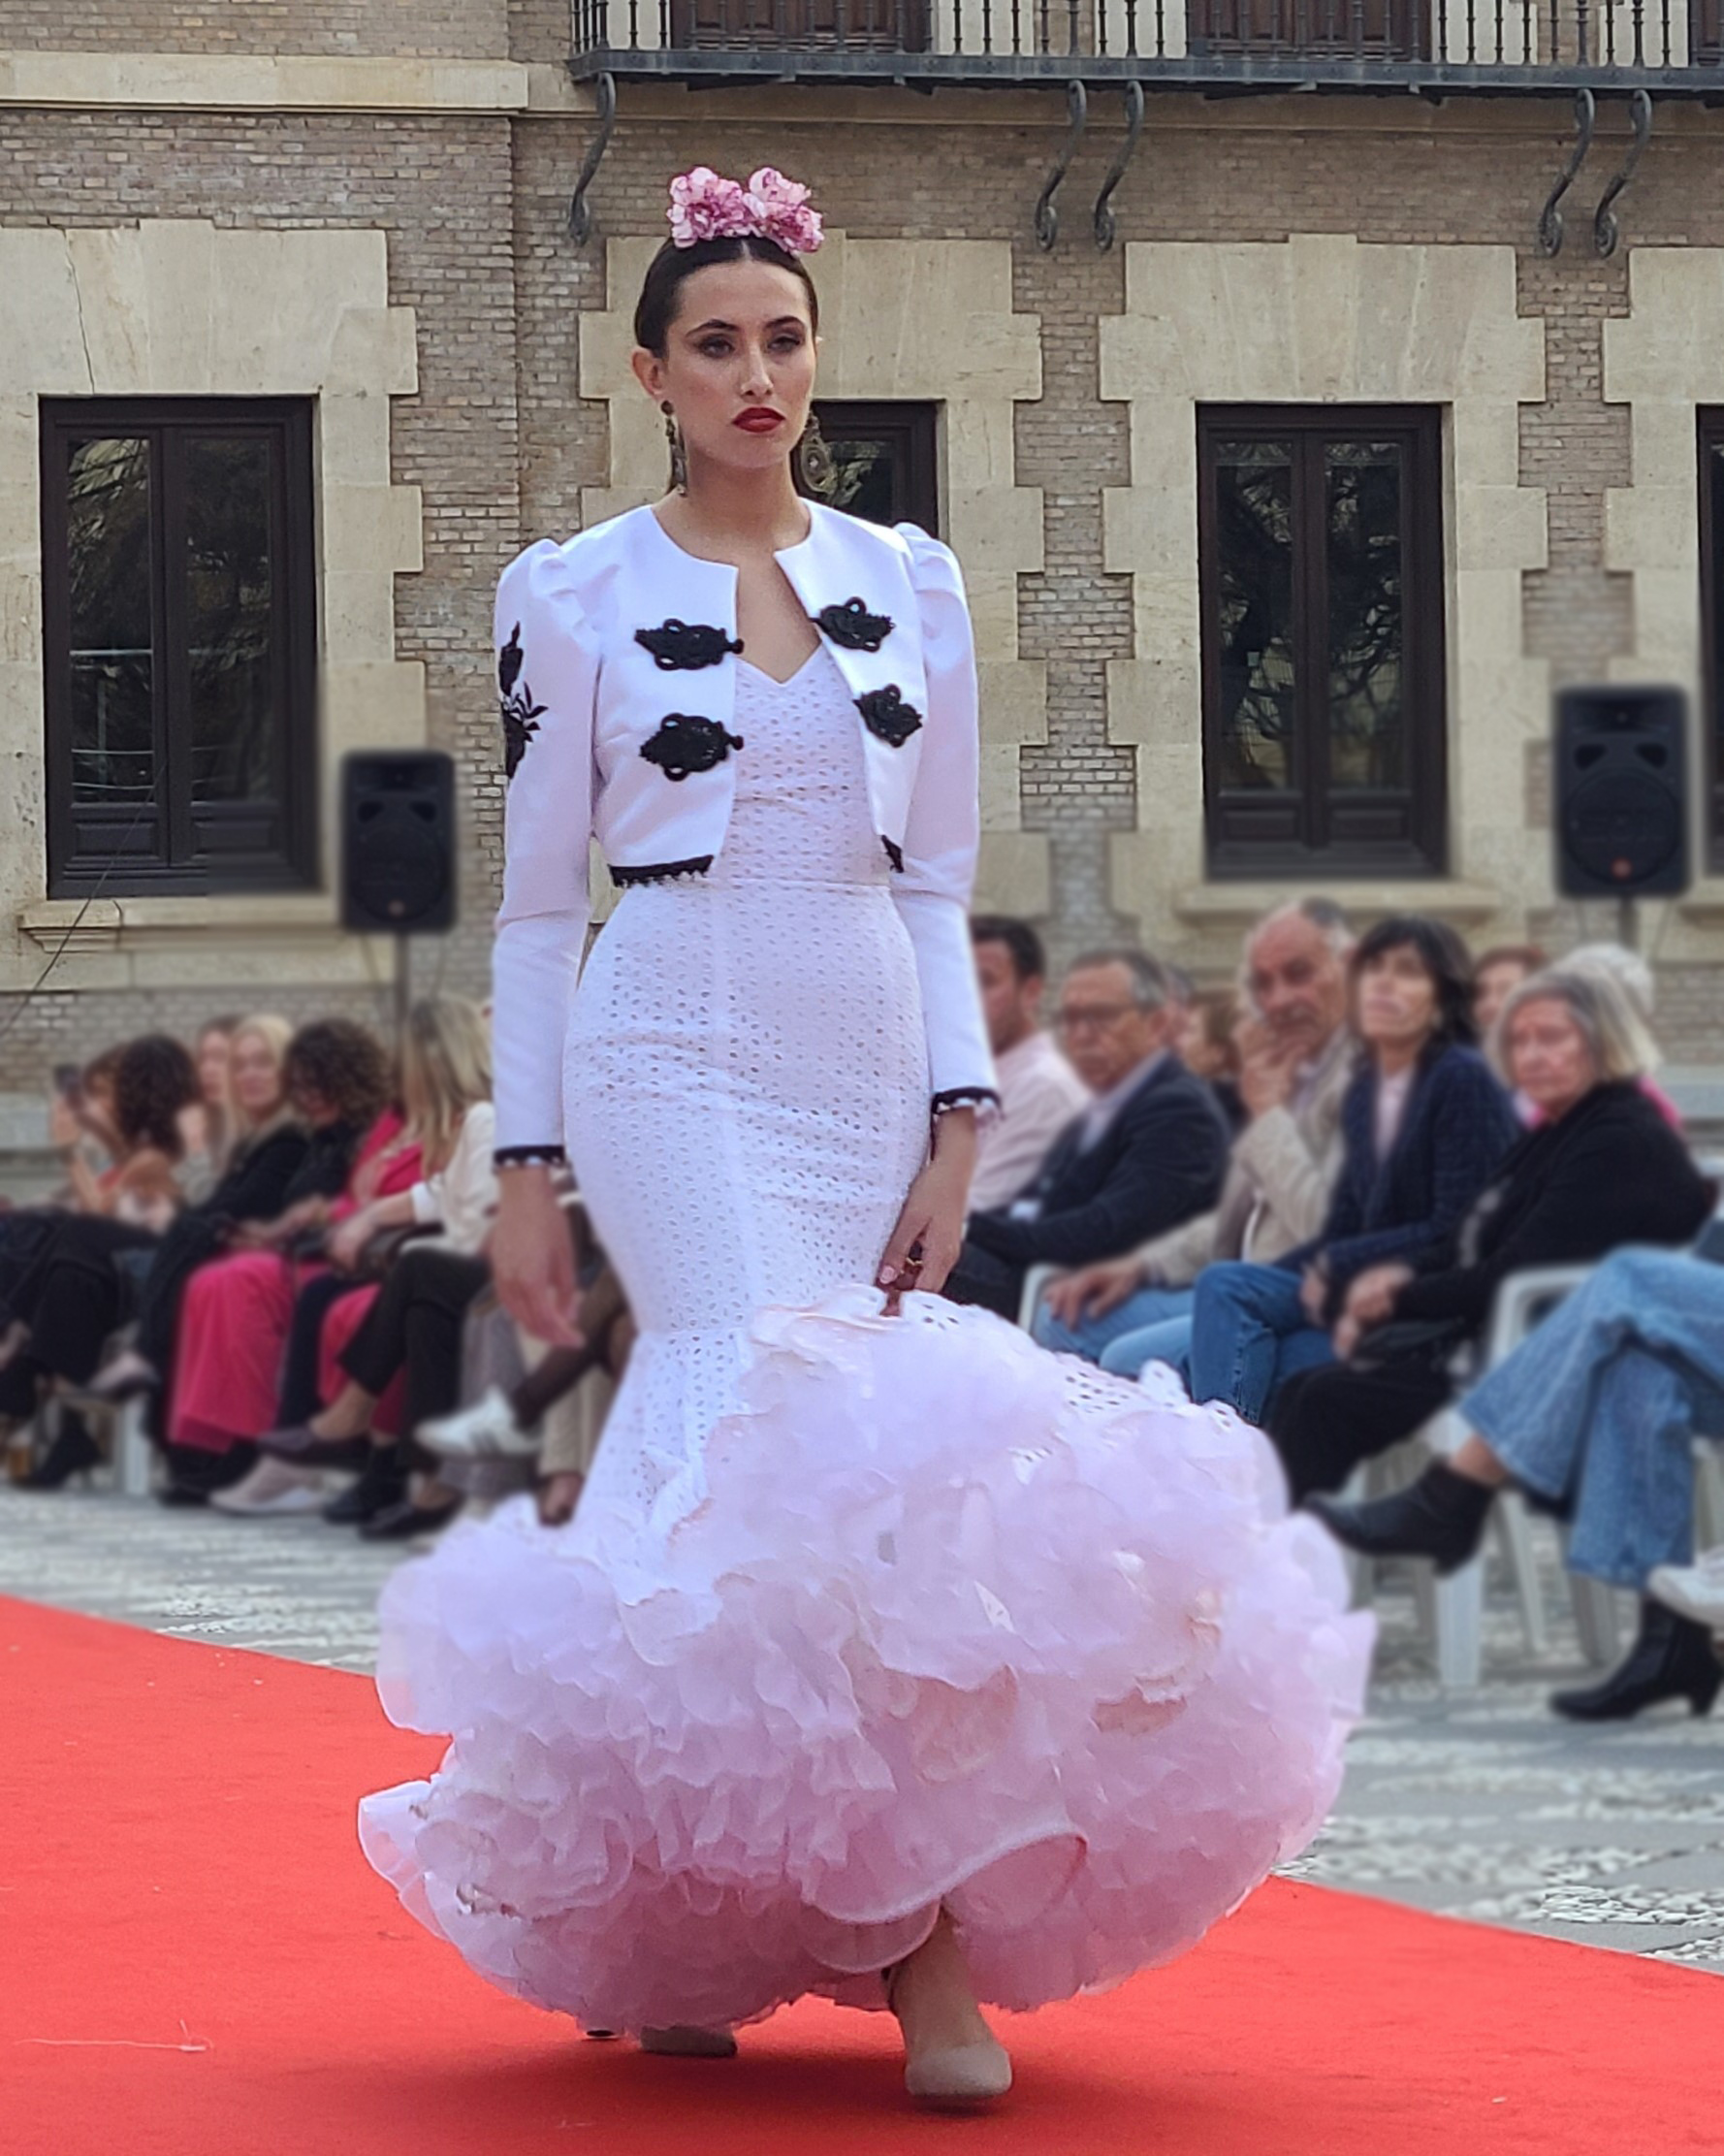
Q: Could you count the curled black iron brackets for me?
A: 5